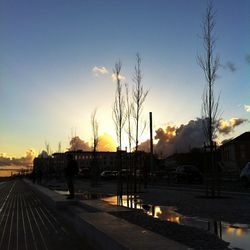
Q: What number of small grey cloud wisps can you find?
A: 2